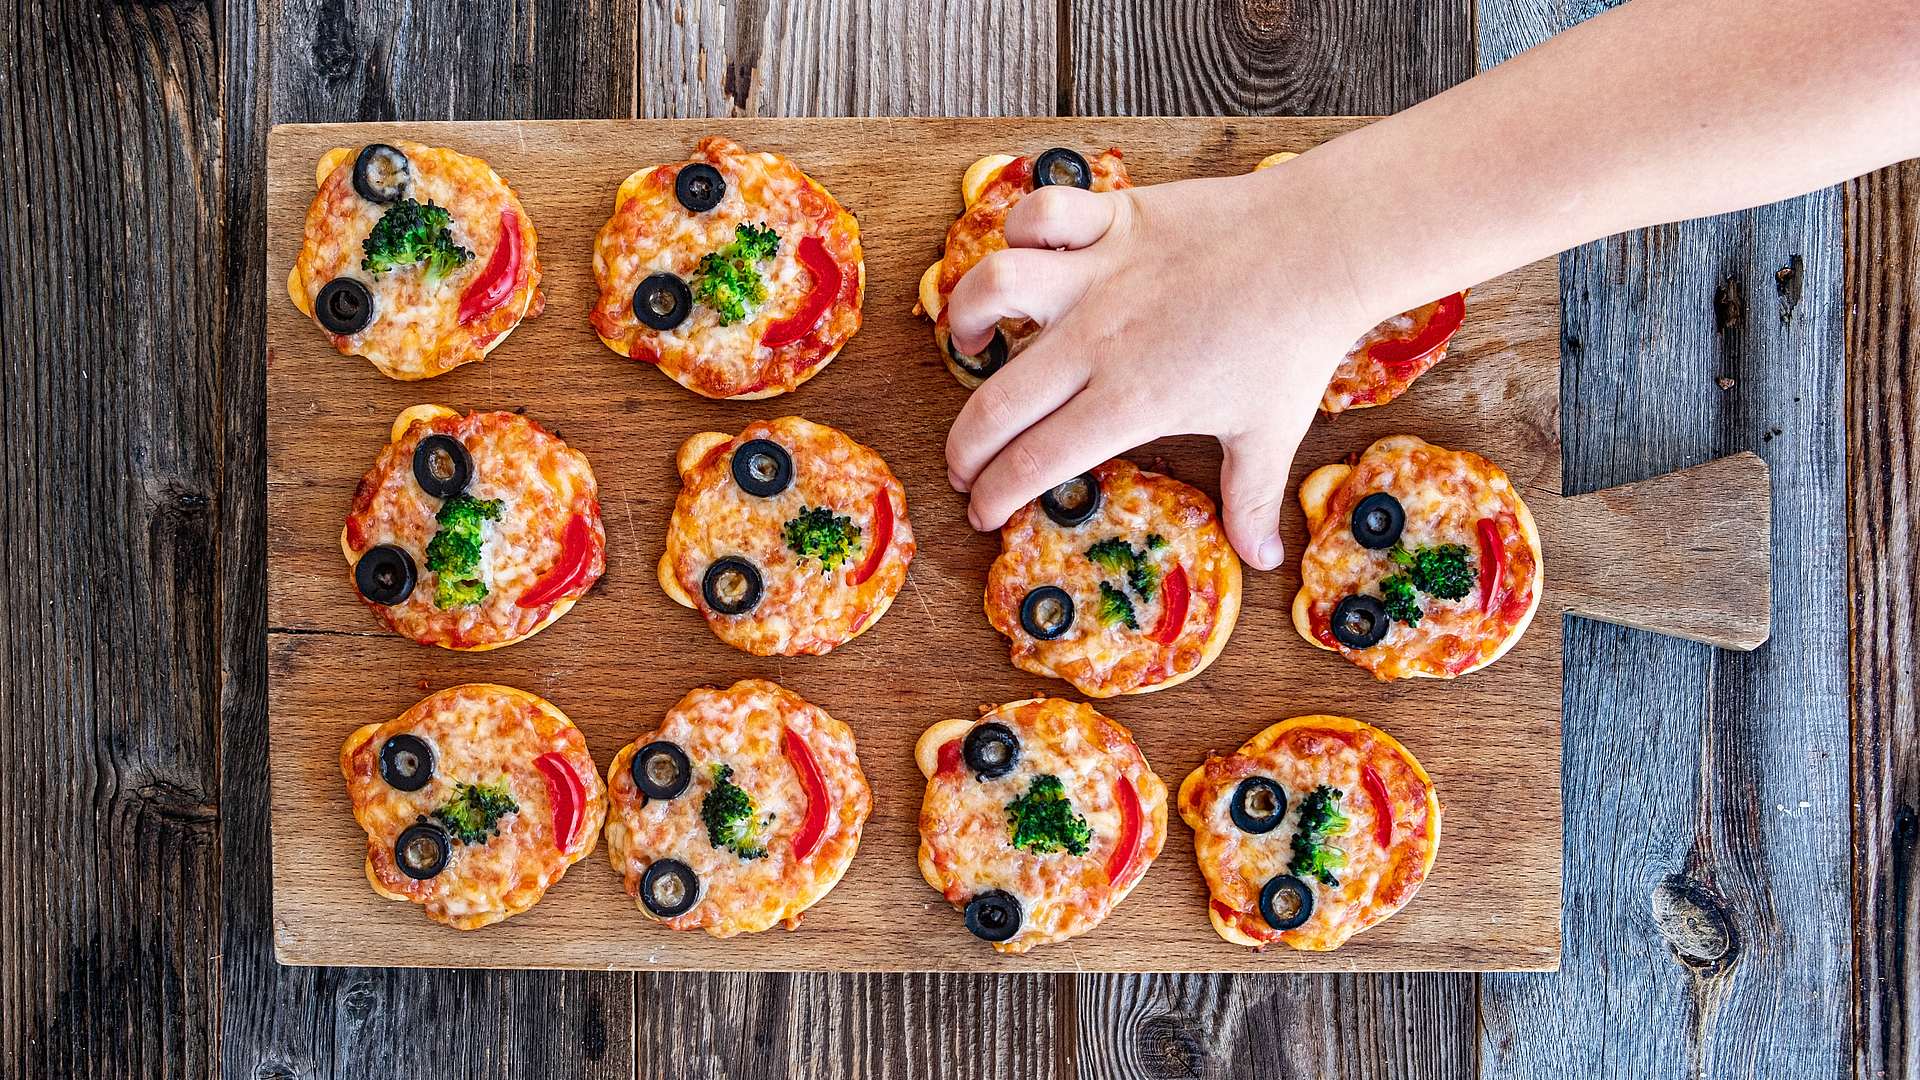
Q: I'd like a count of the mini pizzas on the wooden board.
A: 12